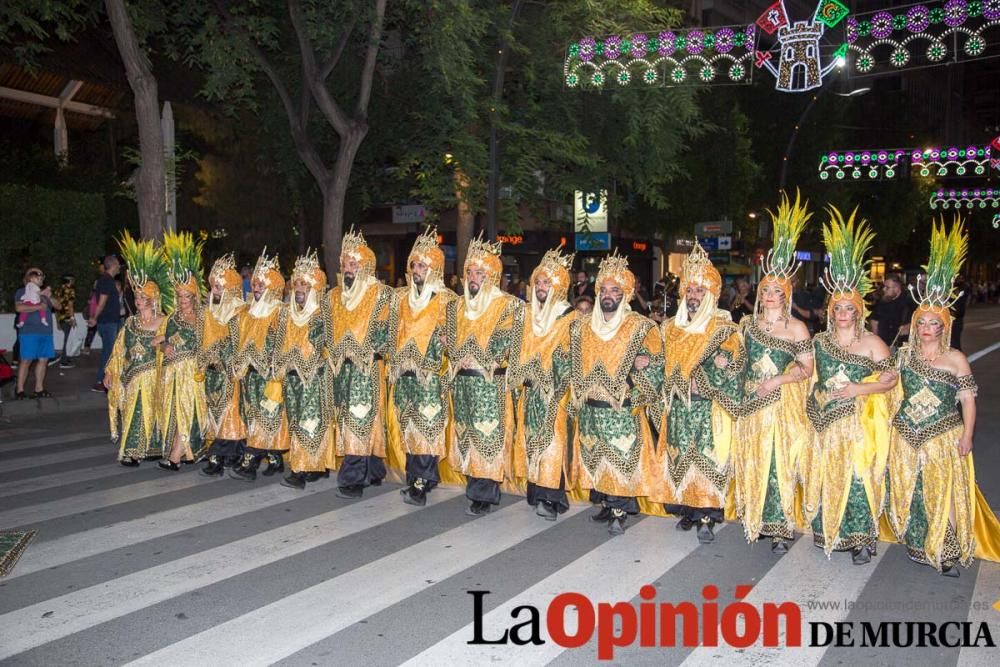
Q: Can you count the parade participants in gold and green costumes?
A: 14